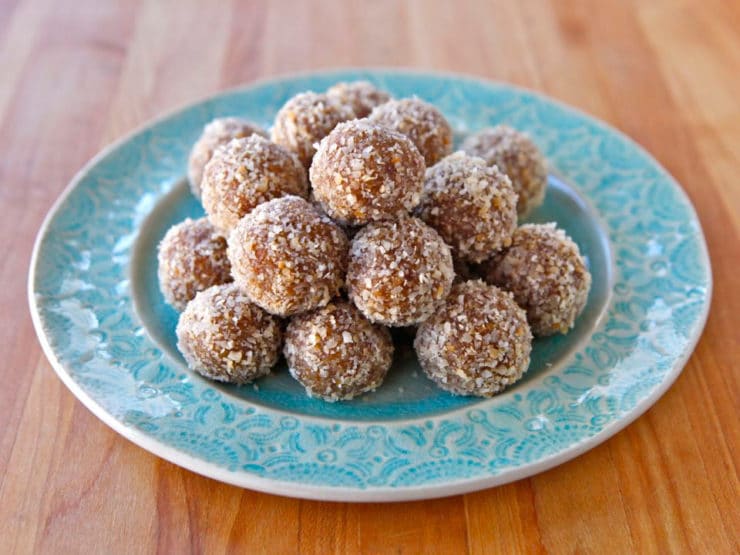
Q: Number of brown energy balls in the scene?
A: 15